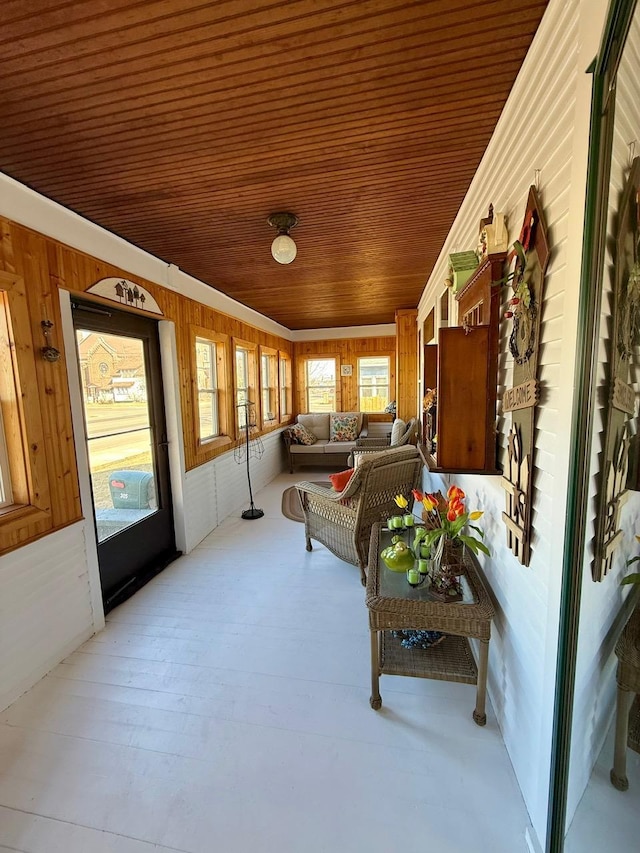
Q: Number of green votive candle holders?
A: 7